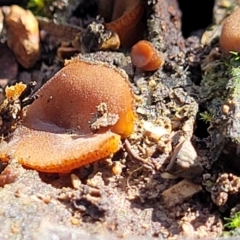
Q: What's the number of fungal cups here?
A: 4